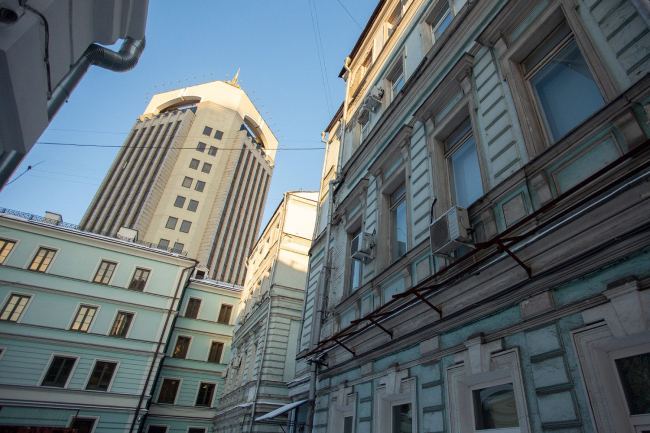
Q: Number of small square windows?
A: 14